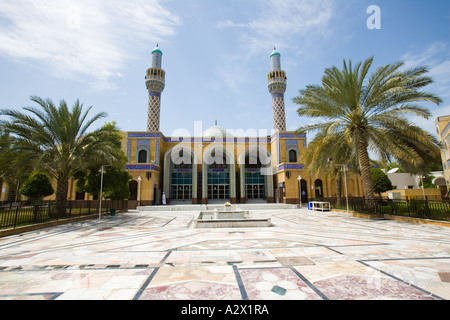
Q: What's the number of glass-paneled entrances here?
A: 3